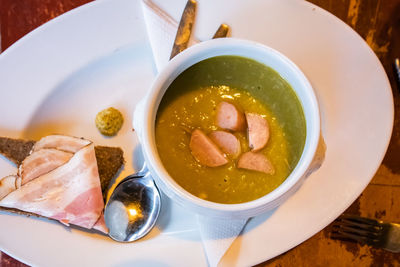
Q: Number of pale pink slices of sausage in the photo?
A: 5